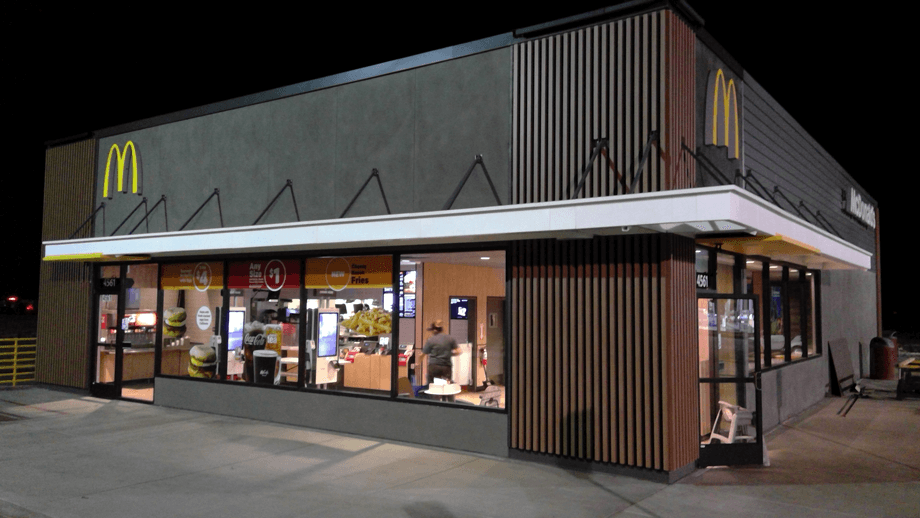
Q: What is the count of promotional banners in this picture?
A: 3